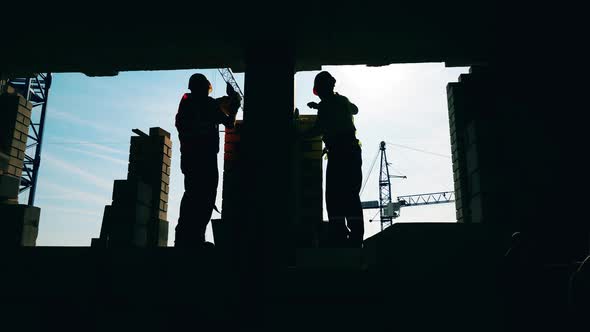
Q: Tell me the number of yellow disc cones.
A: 0